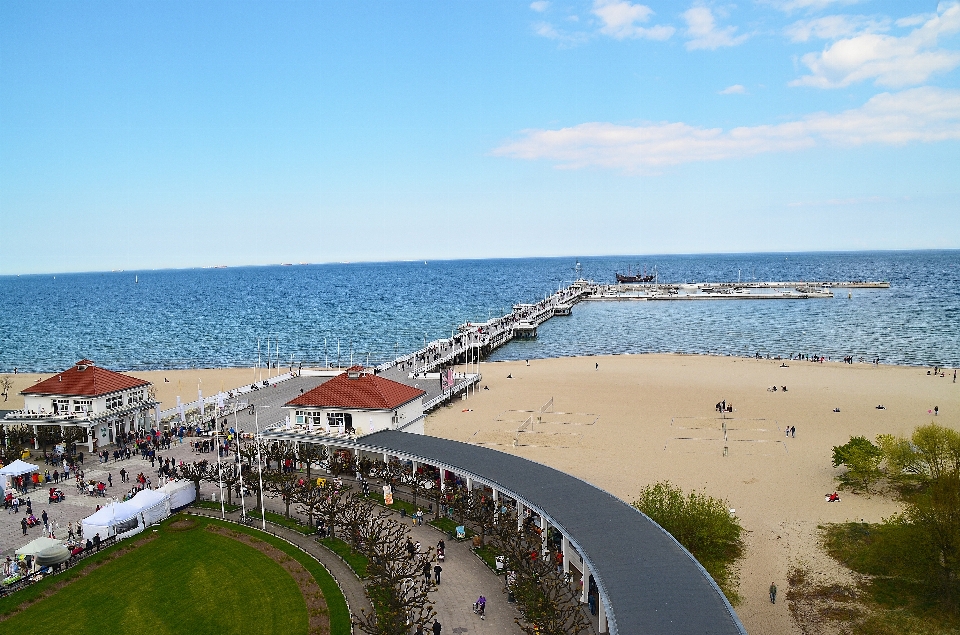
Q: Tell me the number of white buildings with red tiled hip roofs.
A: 2